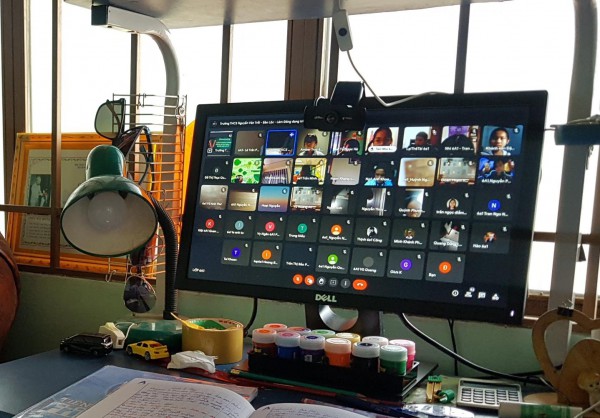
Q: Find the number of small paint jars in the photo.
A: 12